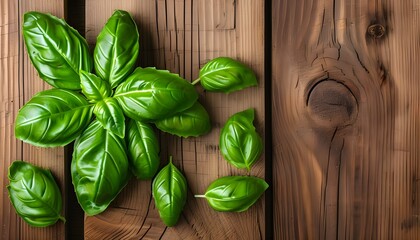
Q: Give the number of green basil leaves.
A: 14